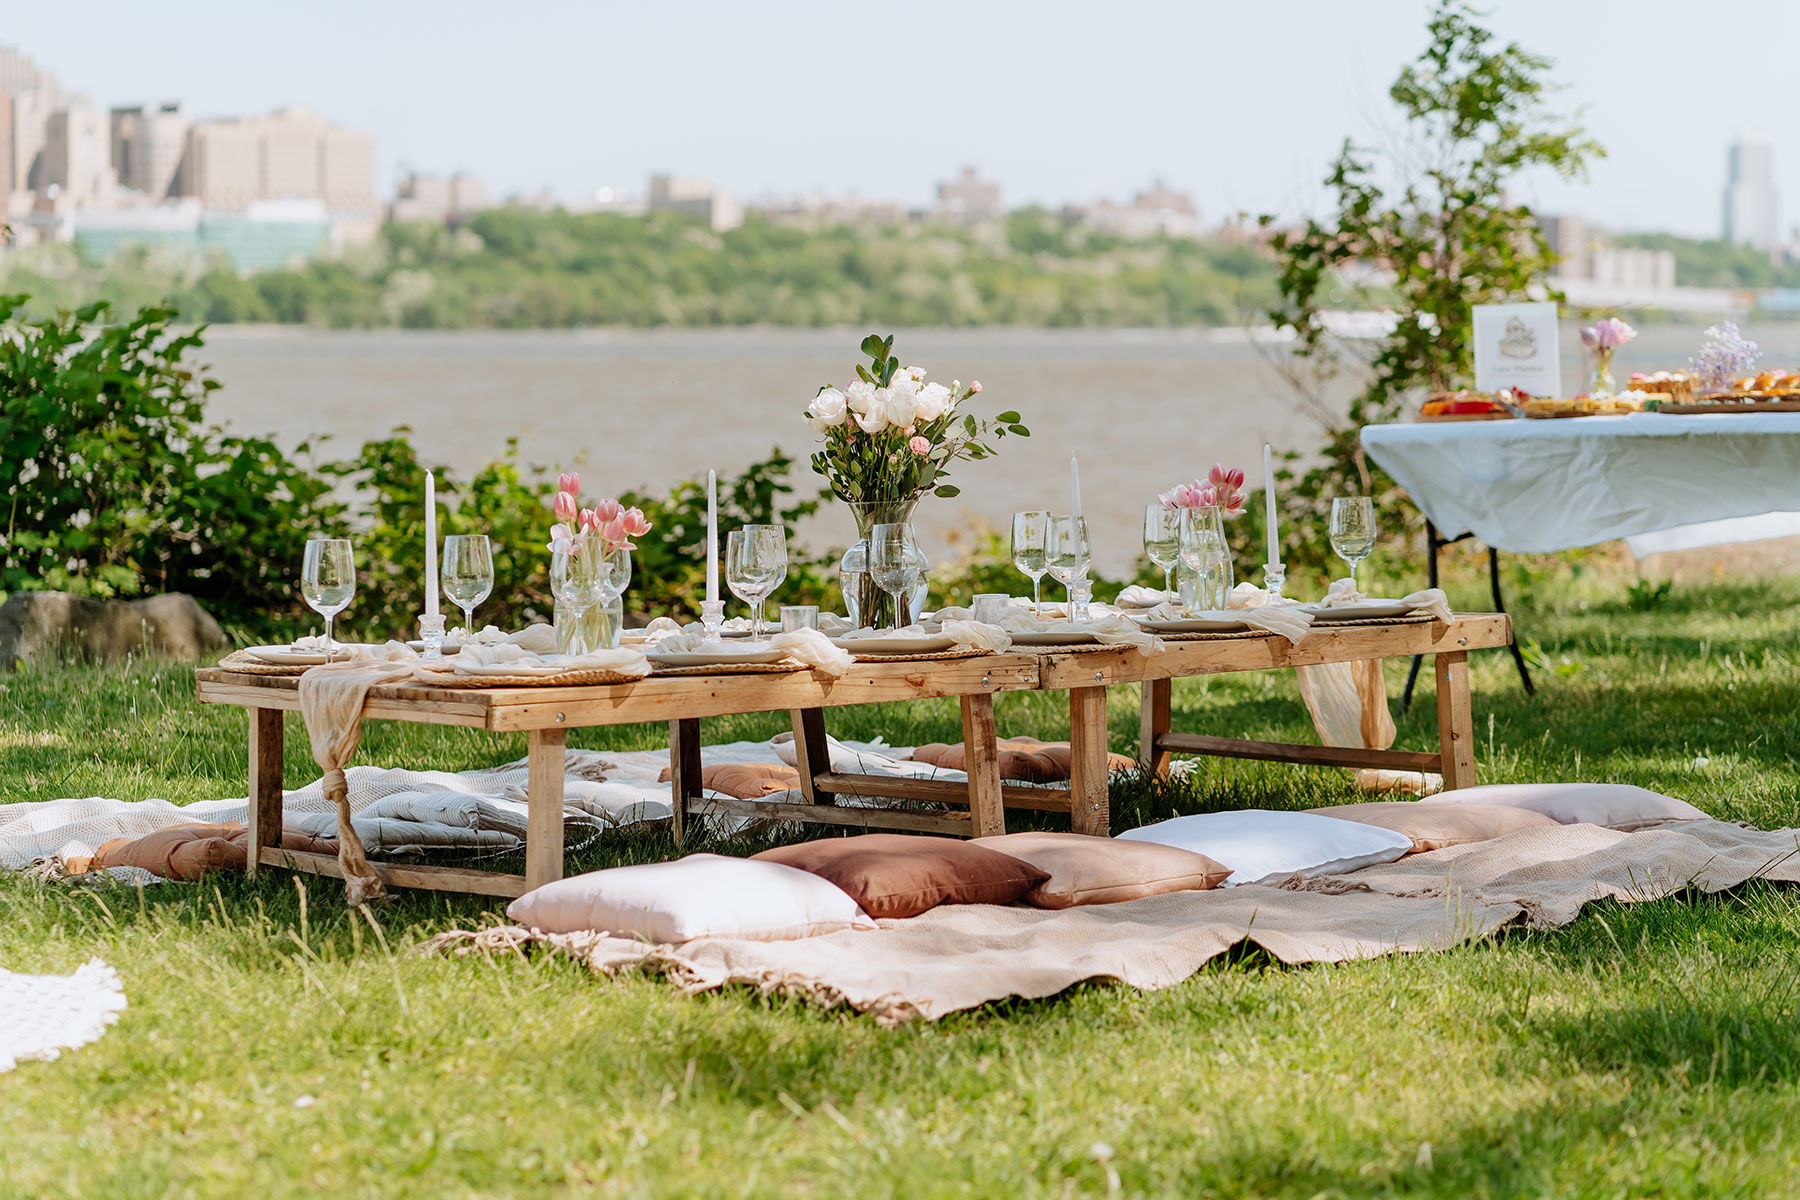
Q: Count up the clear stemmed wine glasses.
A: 12